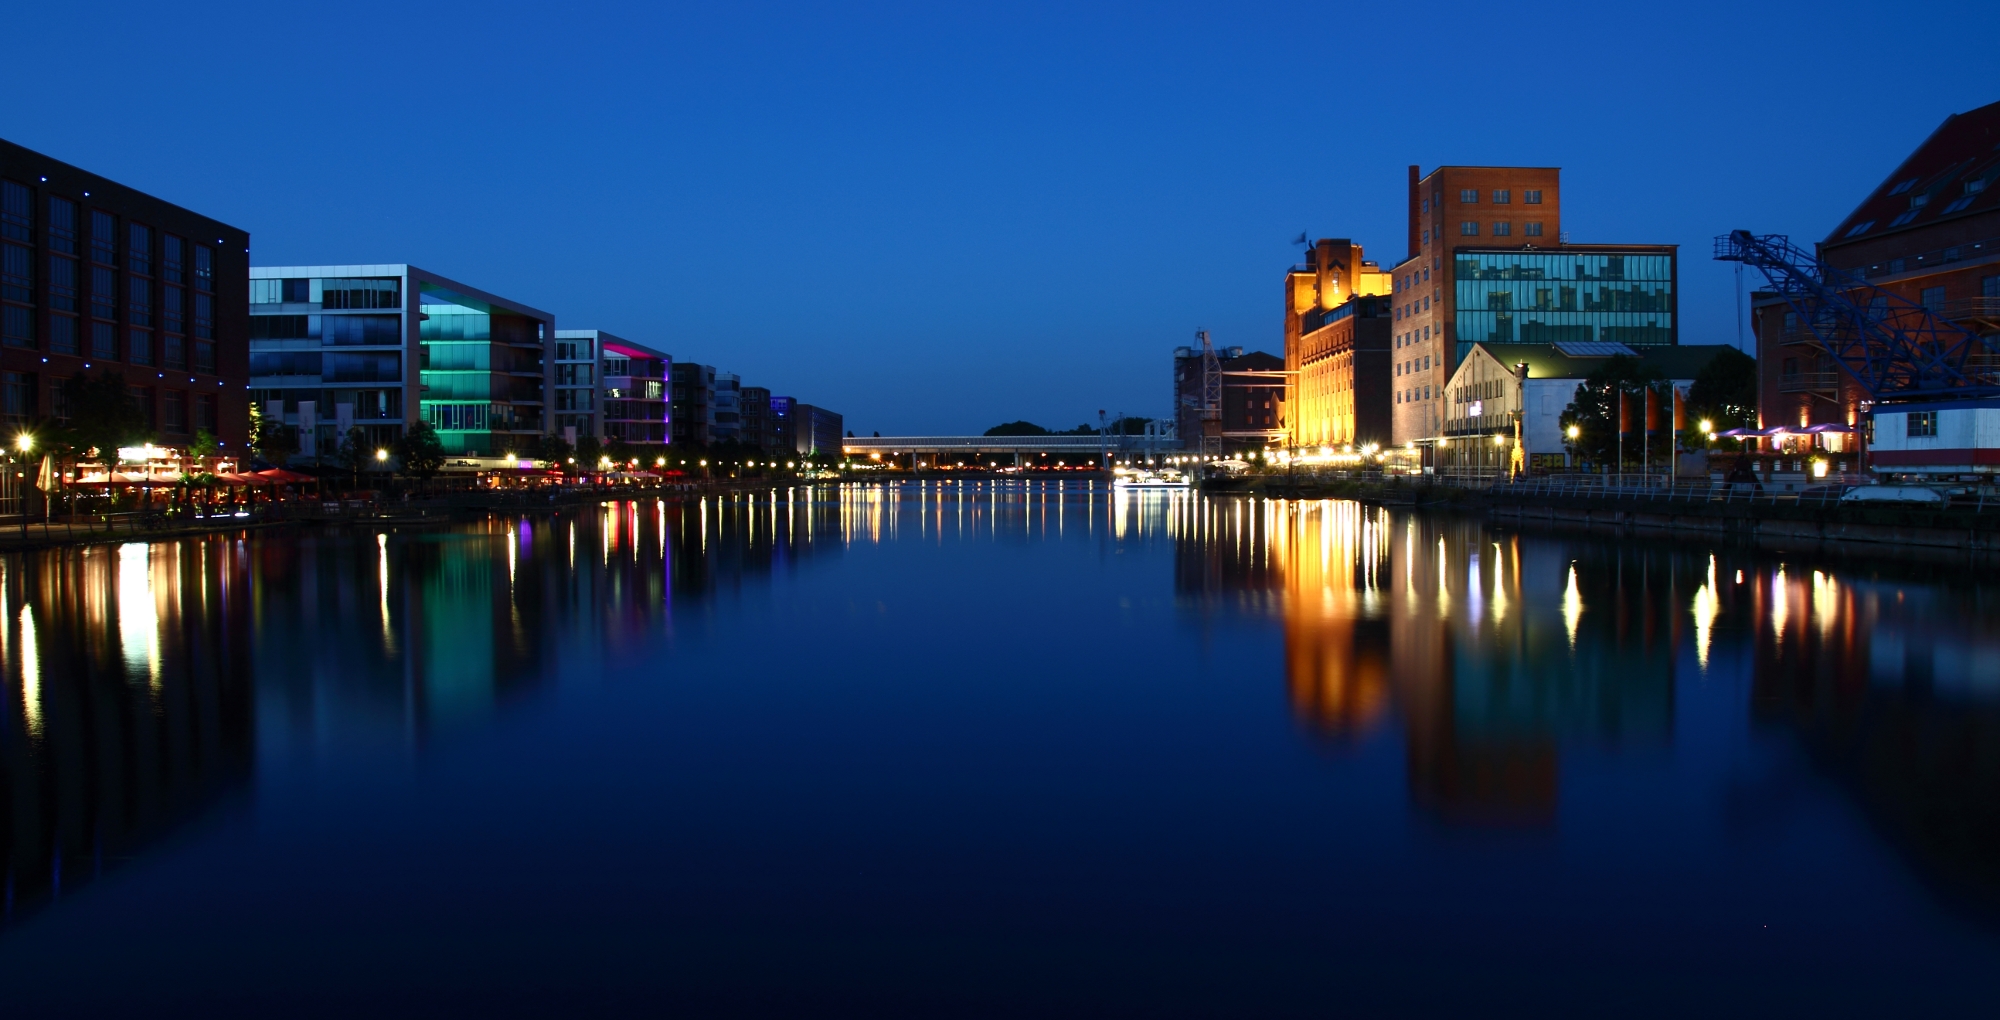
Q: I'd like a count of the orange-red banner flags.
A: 3